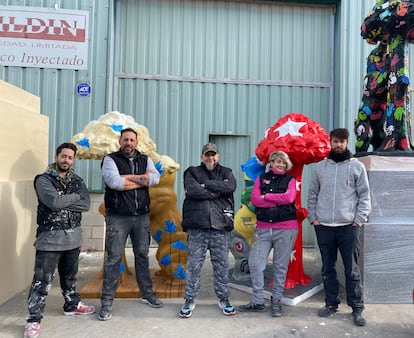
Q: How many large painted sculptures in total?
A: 3